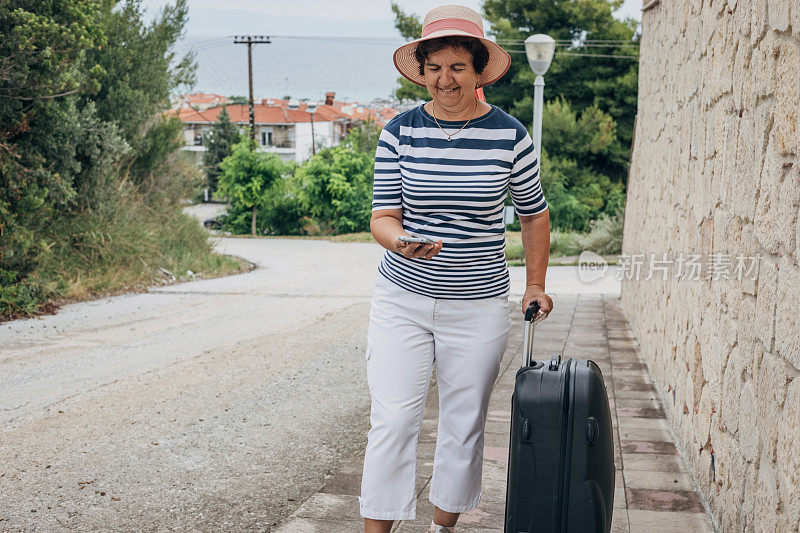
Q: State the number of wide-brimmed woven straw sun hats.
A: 1